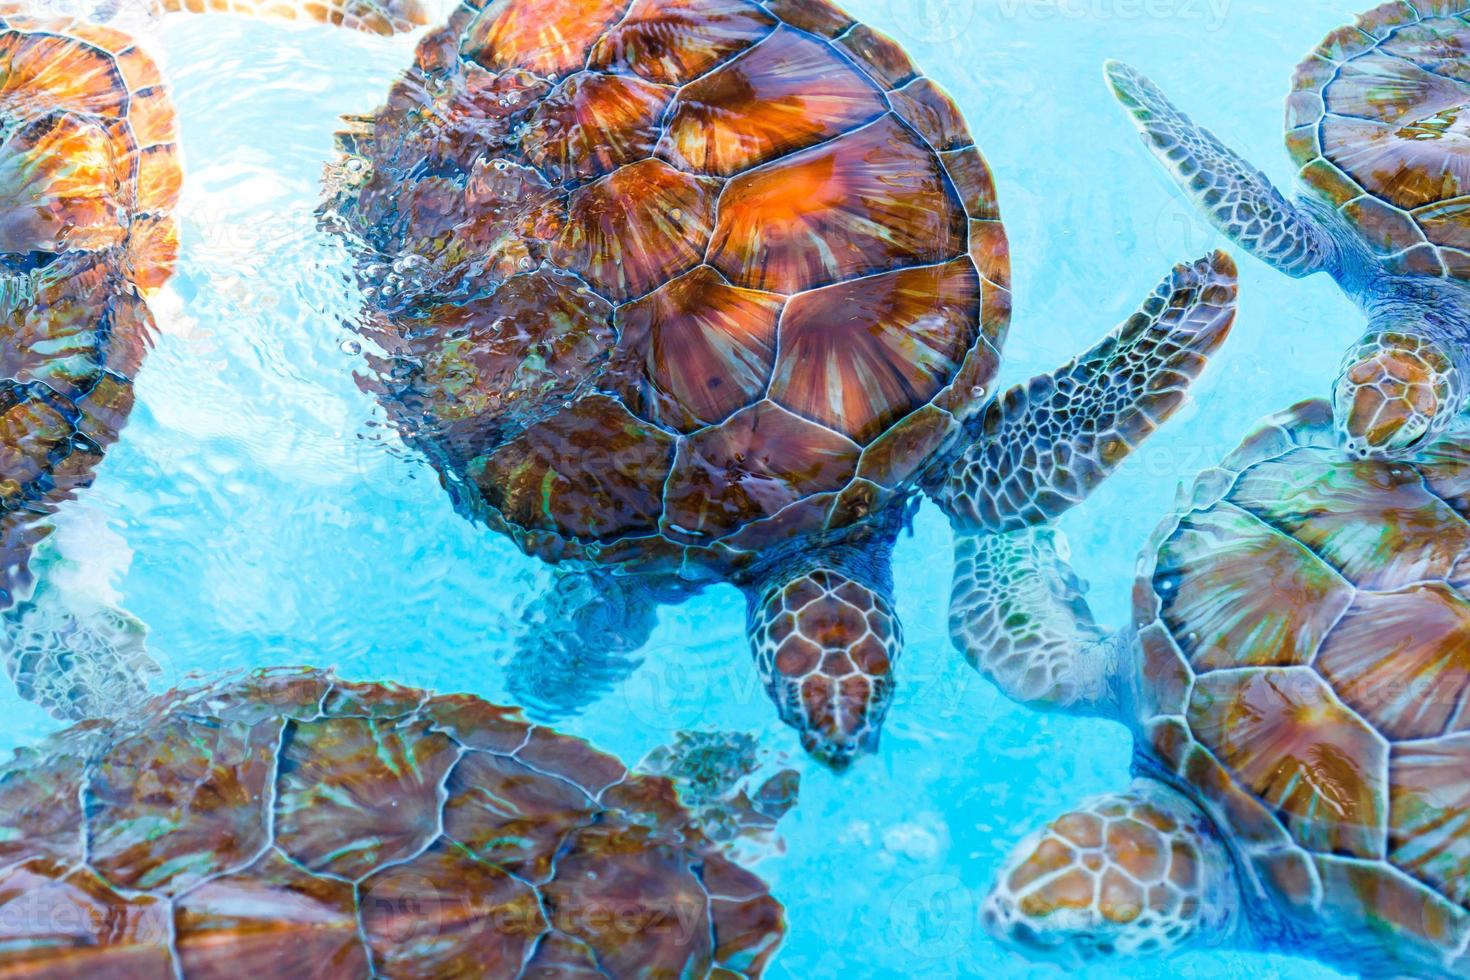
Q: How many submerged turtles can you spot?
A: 5